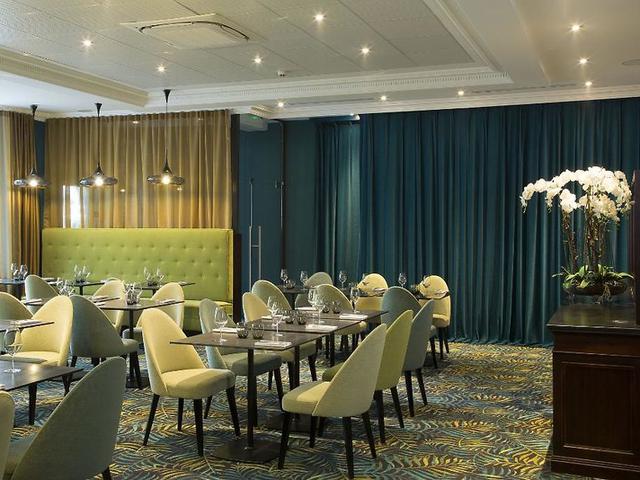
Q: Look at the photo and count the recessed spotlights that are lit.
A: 11